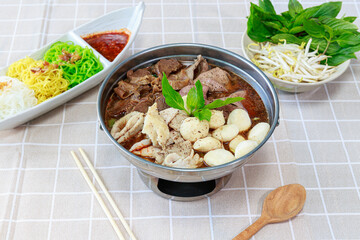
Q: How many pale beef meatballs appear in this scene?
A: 9